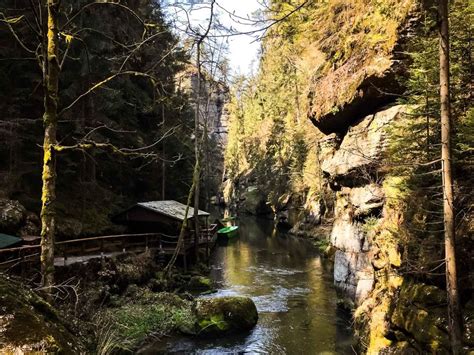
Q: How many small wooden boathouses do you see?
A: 1